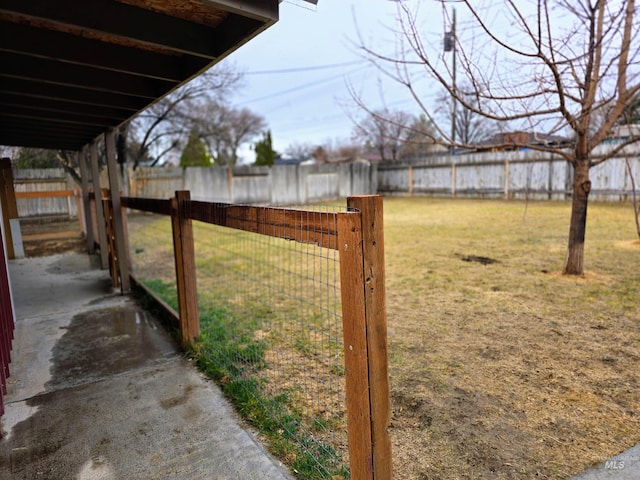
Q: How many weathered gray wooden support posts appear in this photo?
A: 3